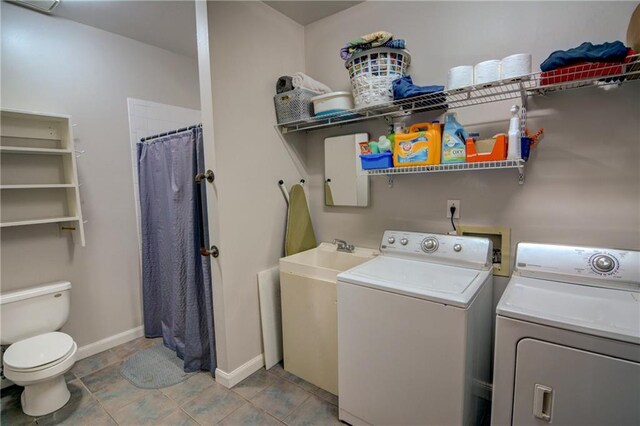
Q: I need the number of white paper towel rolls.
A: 3